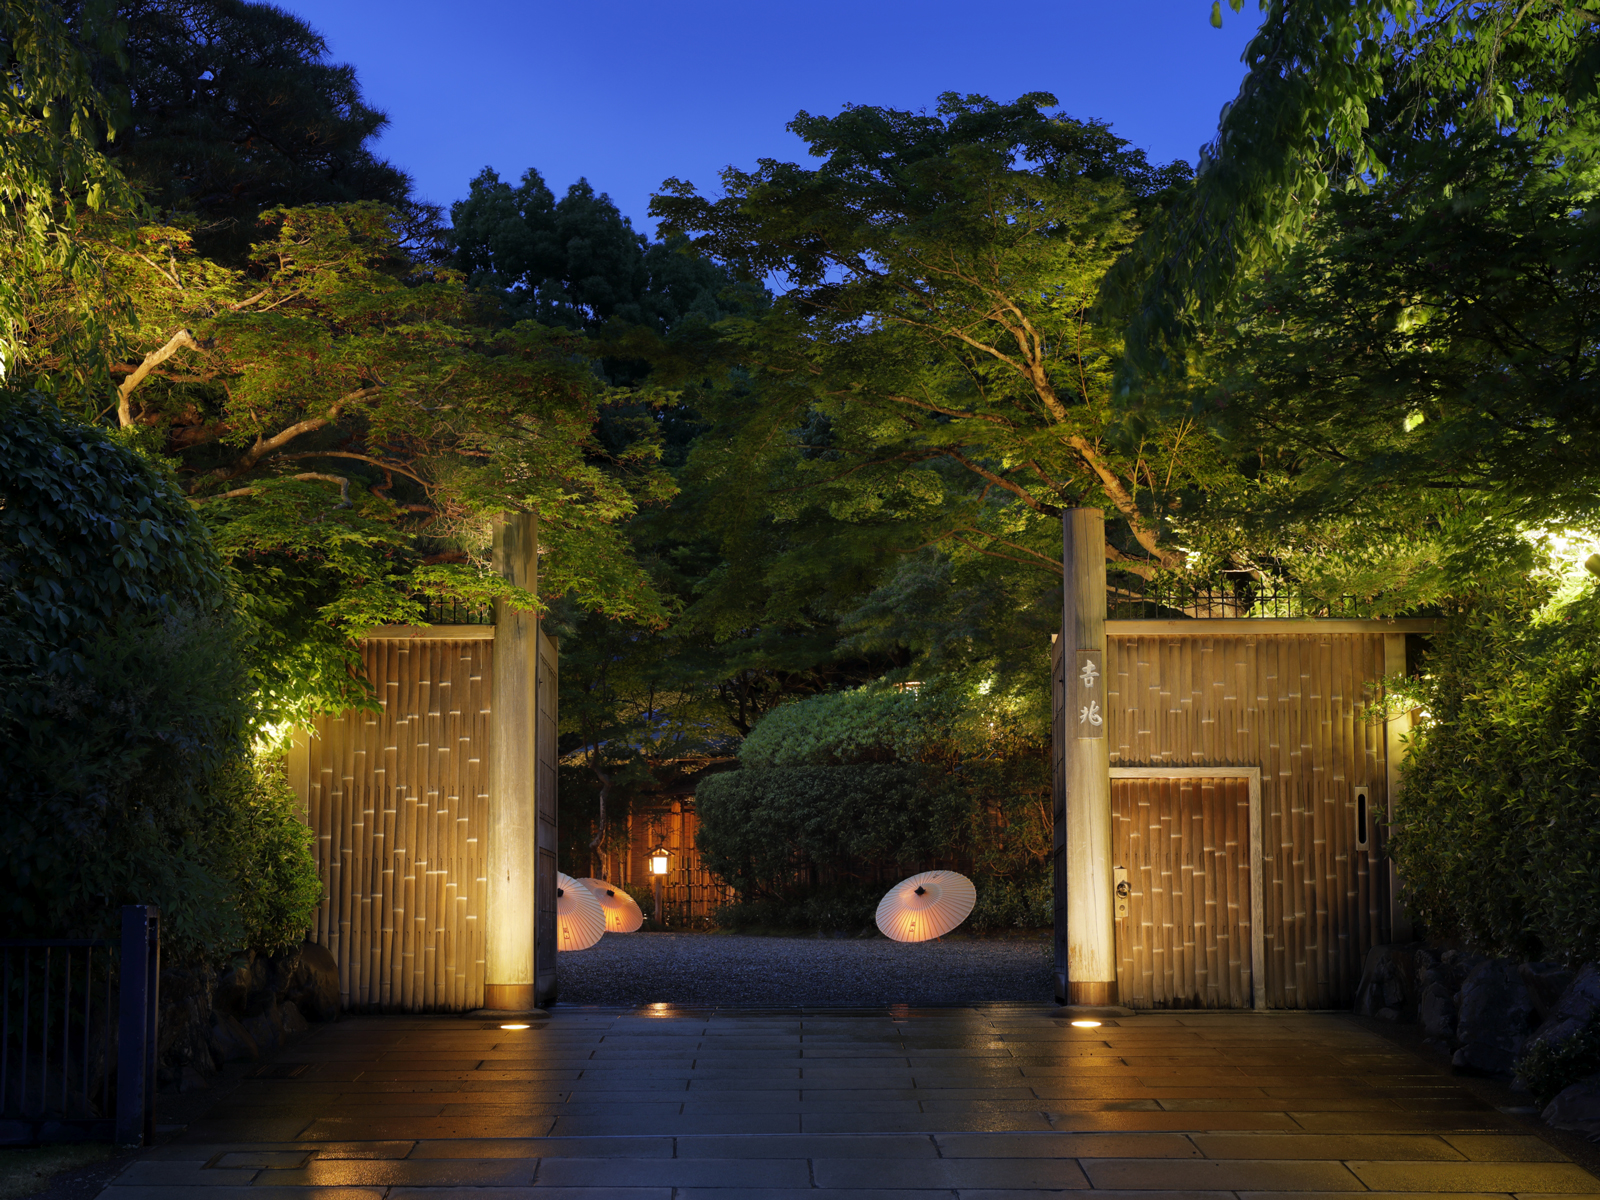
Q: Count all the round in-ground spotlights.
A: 2